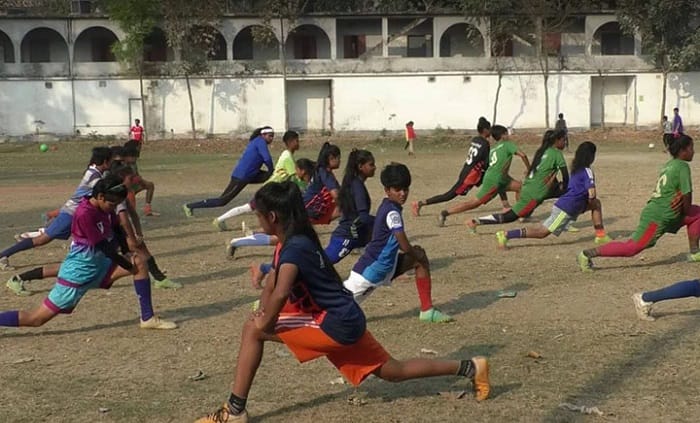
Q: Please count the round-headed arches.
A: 9